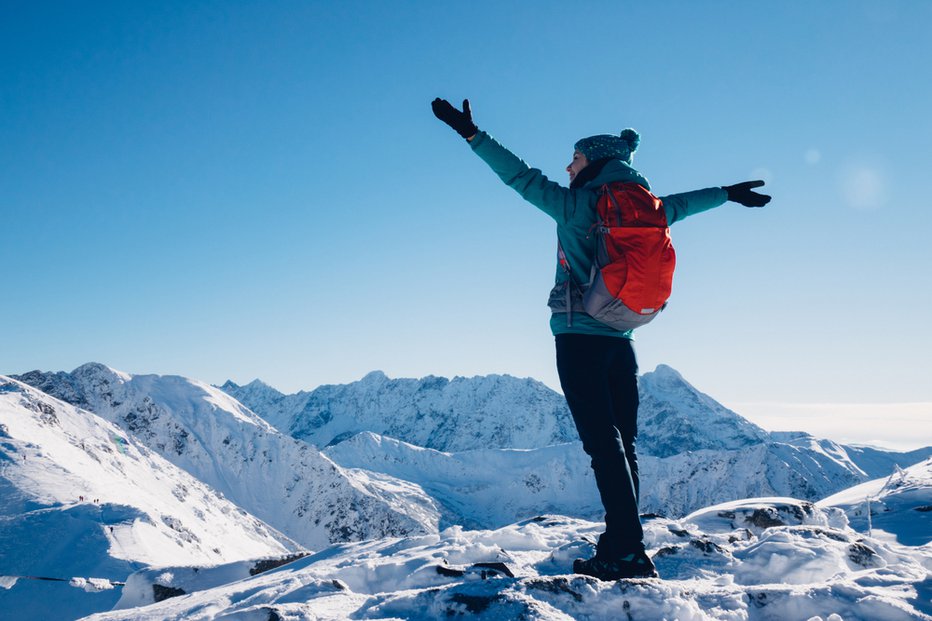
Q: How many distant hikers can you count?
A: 6